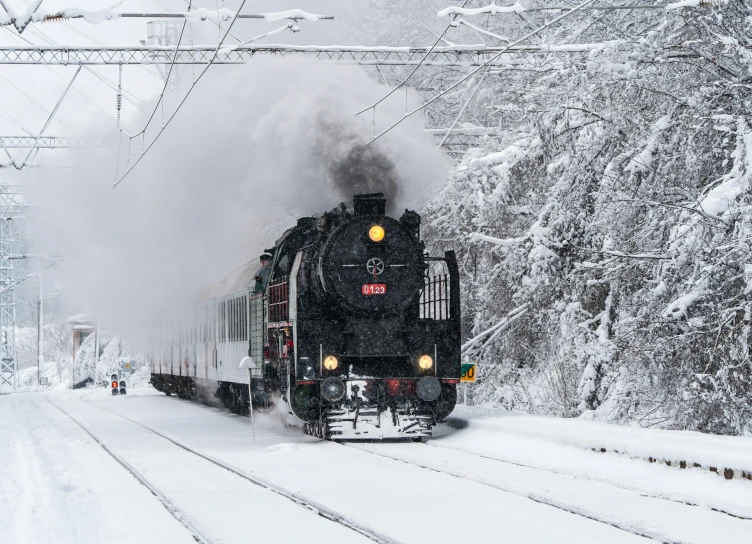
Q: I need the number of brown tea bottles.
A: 0